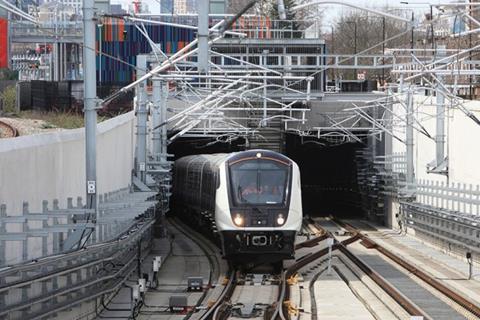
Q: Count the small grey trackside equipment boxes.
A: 2